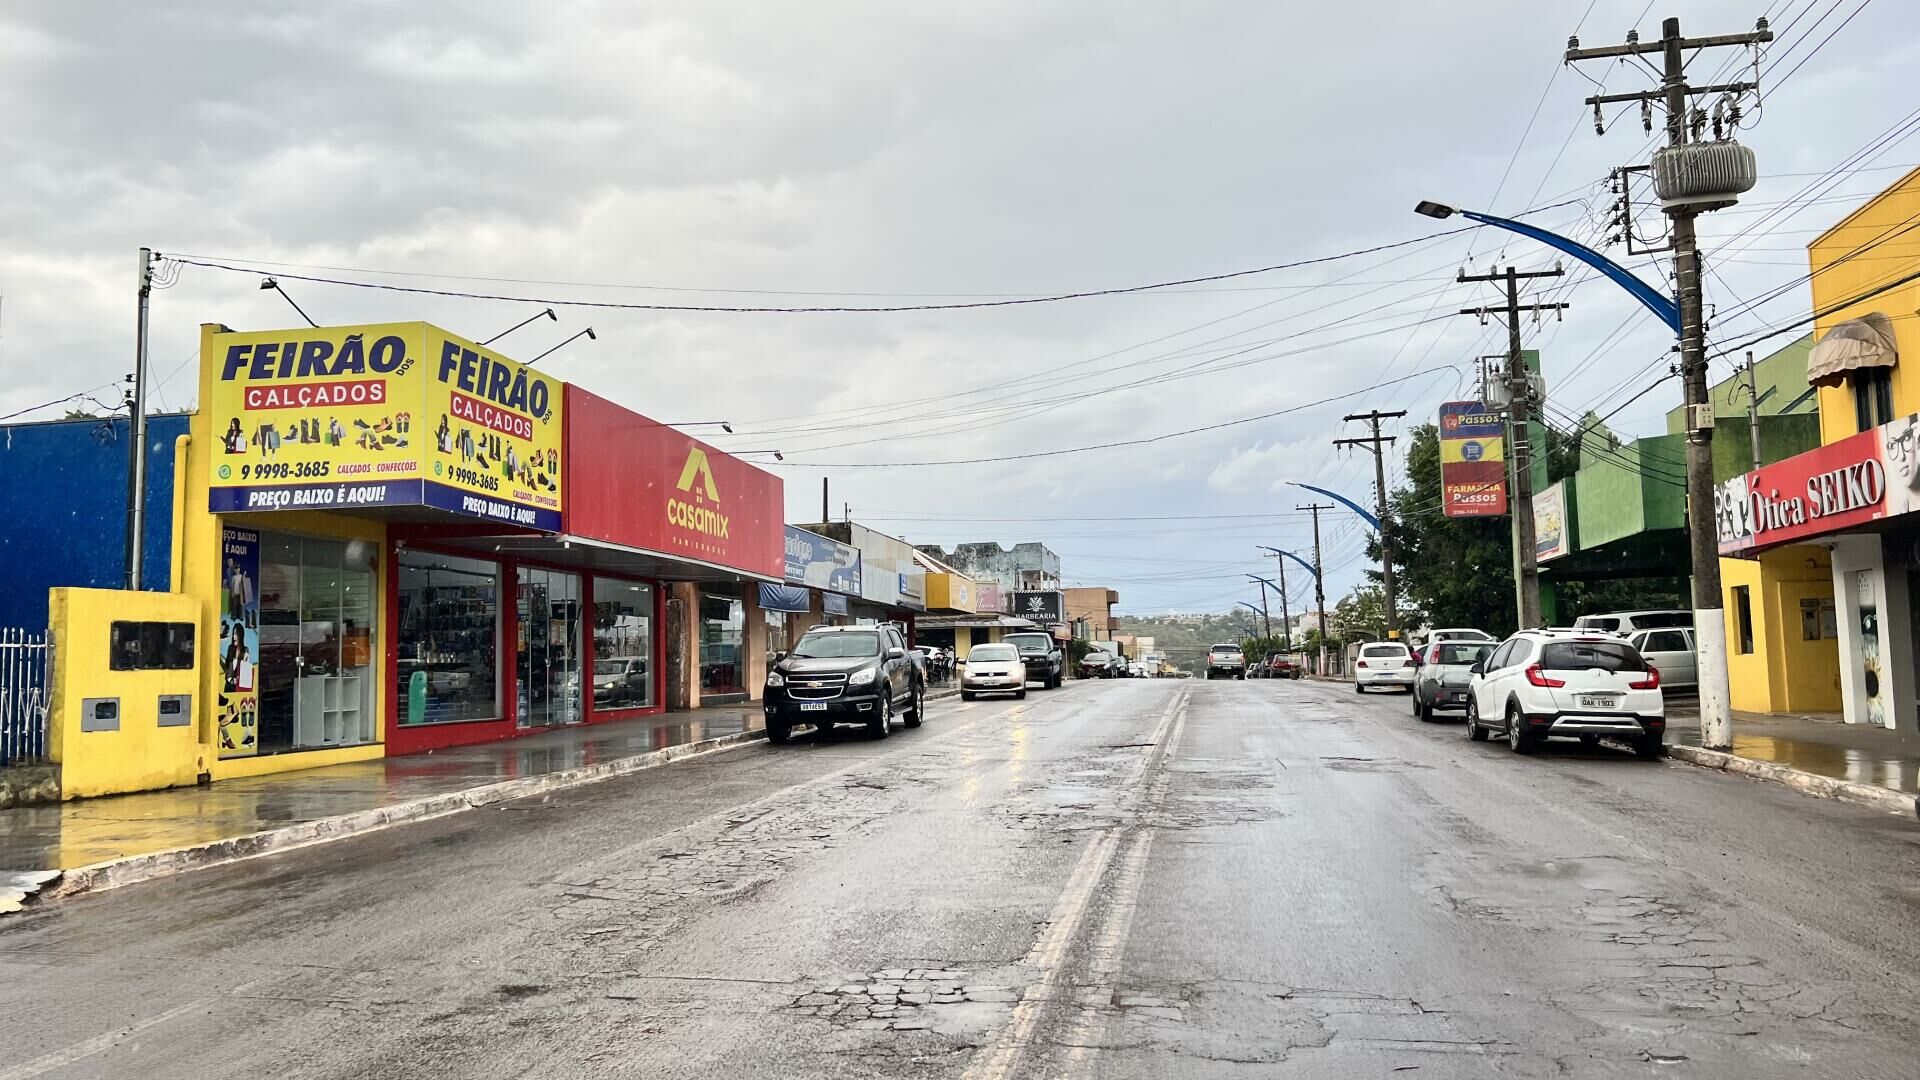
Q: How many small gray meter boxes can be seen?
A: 2